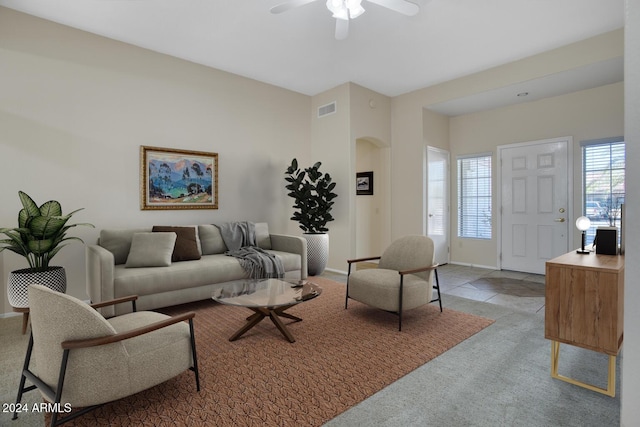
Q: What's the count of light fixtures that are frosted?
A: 2